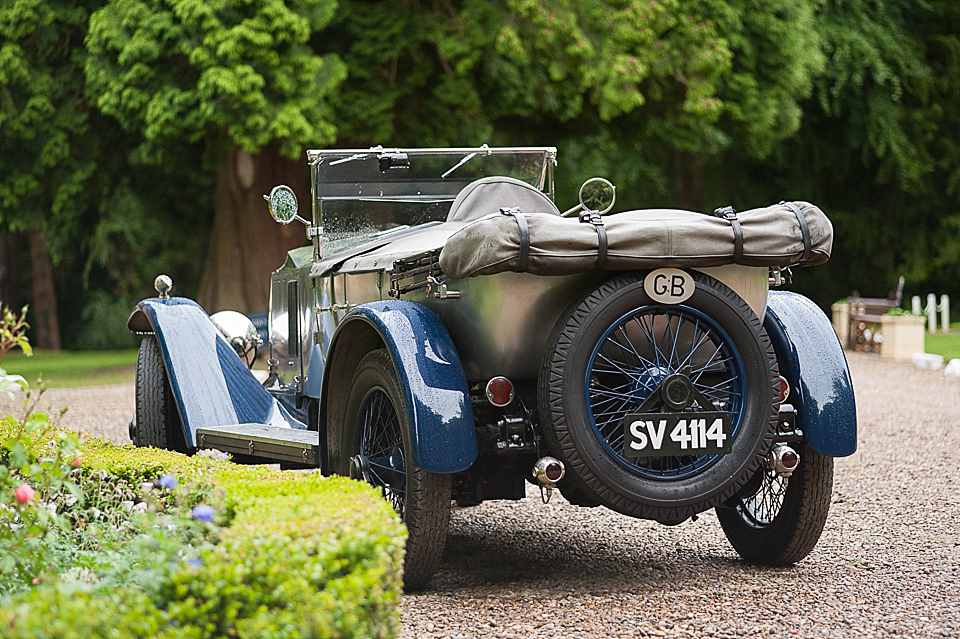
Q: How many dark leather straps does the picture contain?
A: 4